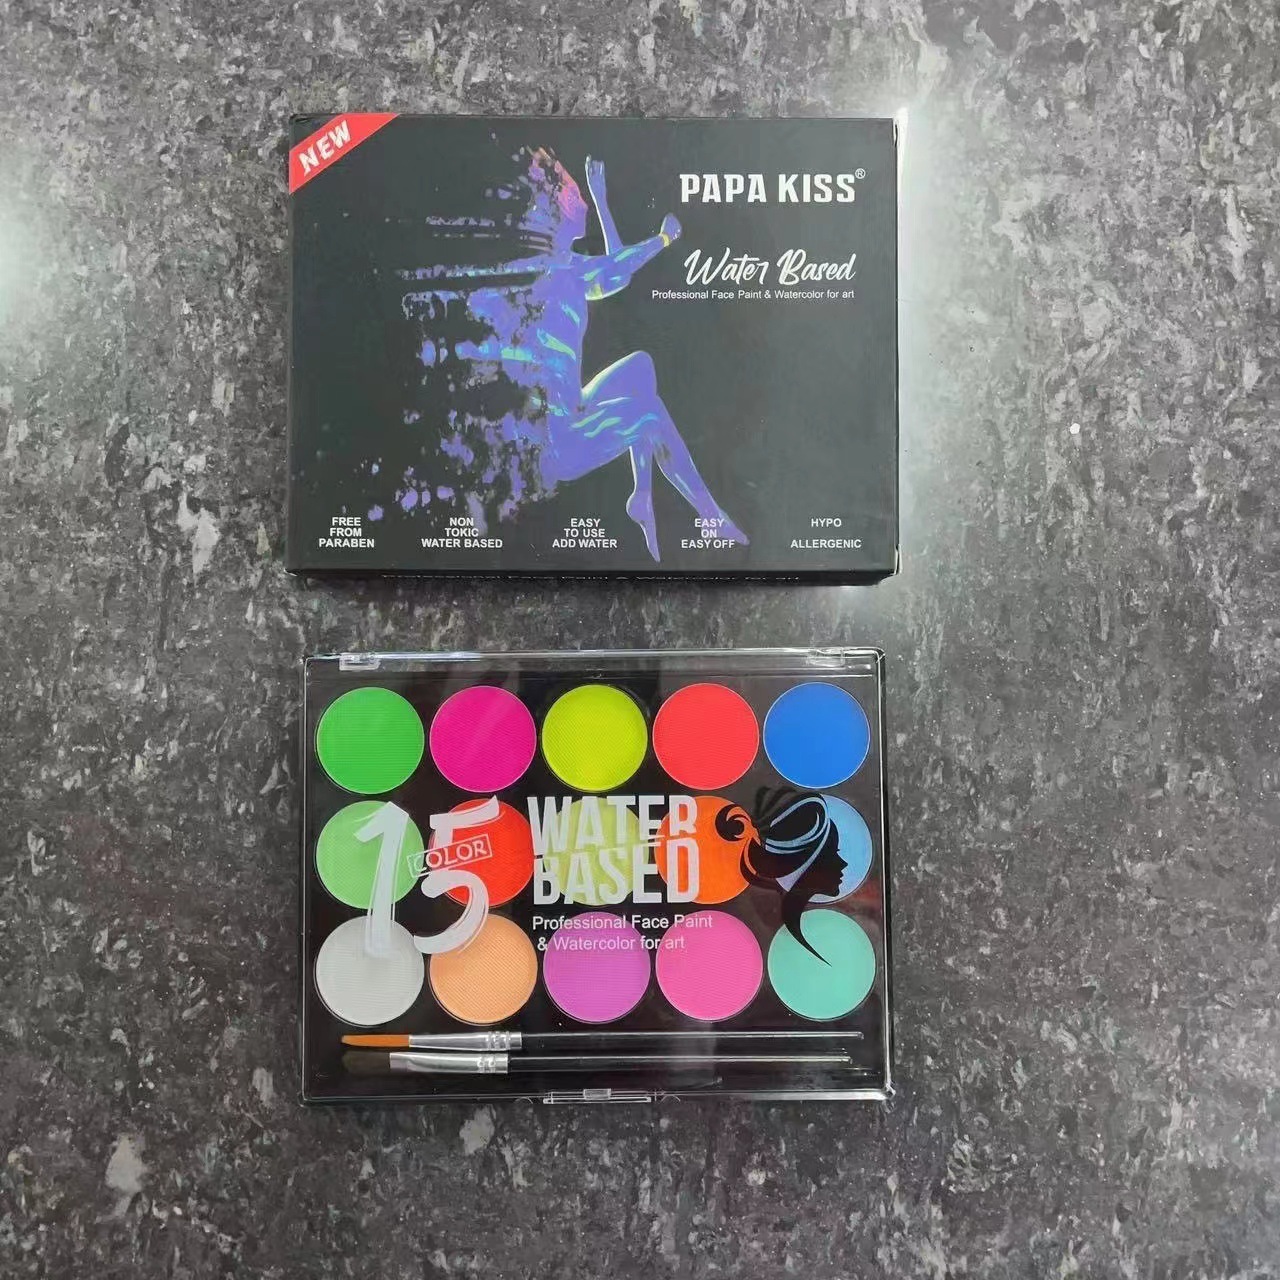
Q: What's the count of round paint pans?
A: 15